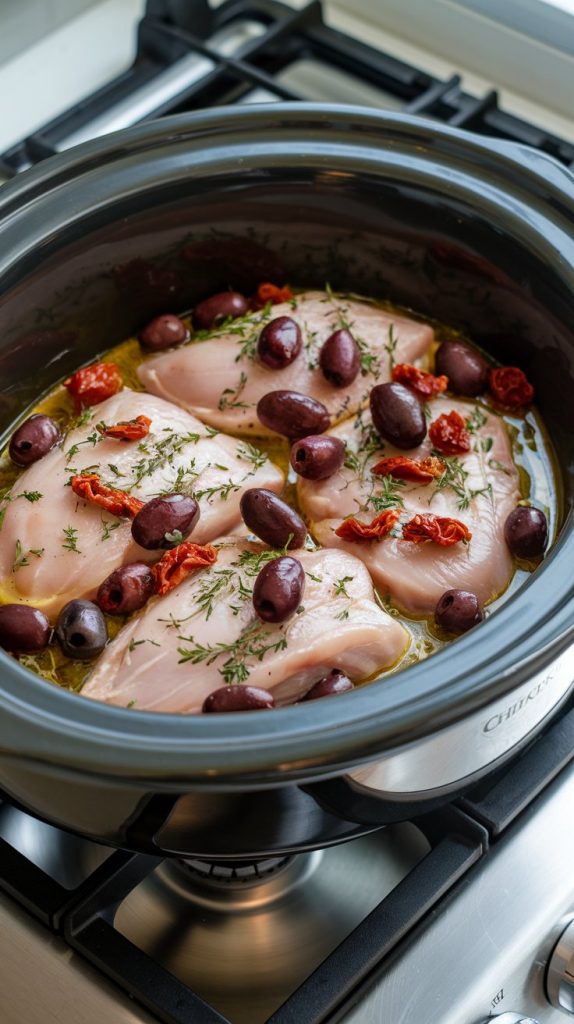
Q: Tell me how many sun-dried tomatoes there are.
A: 11